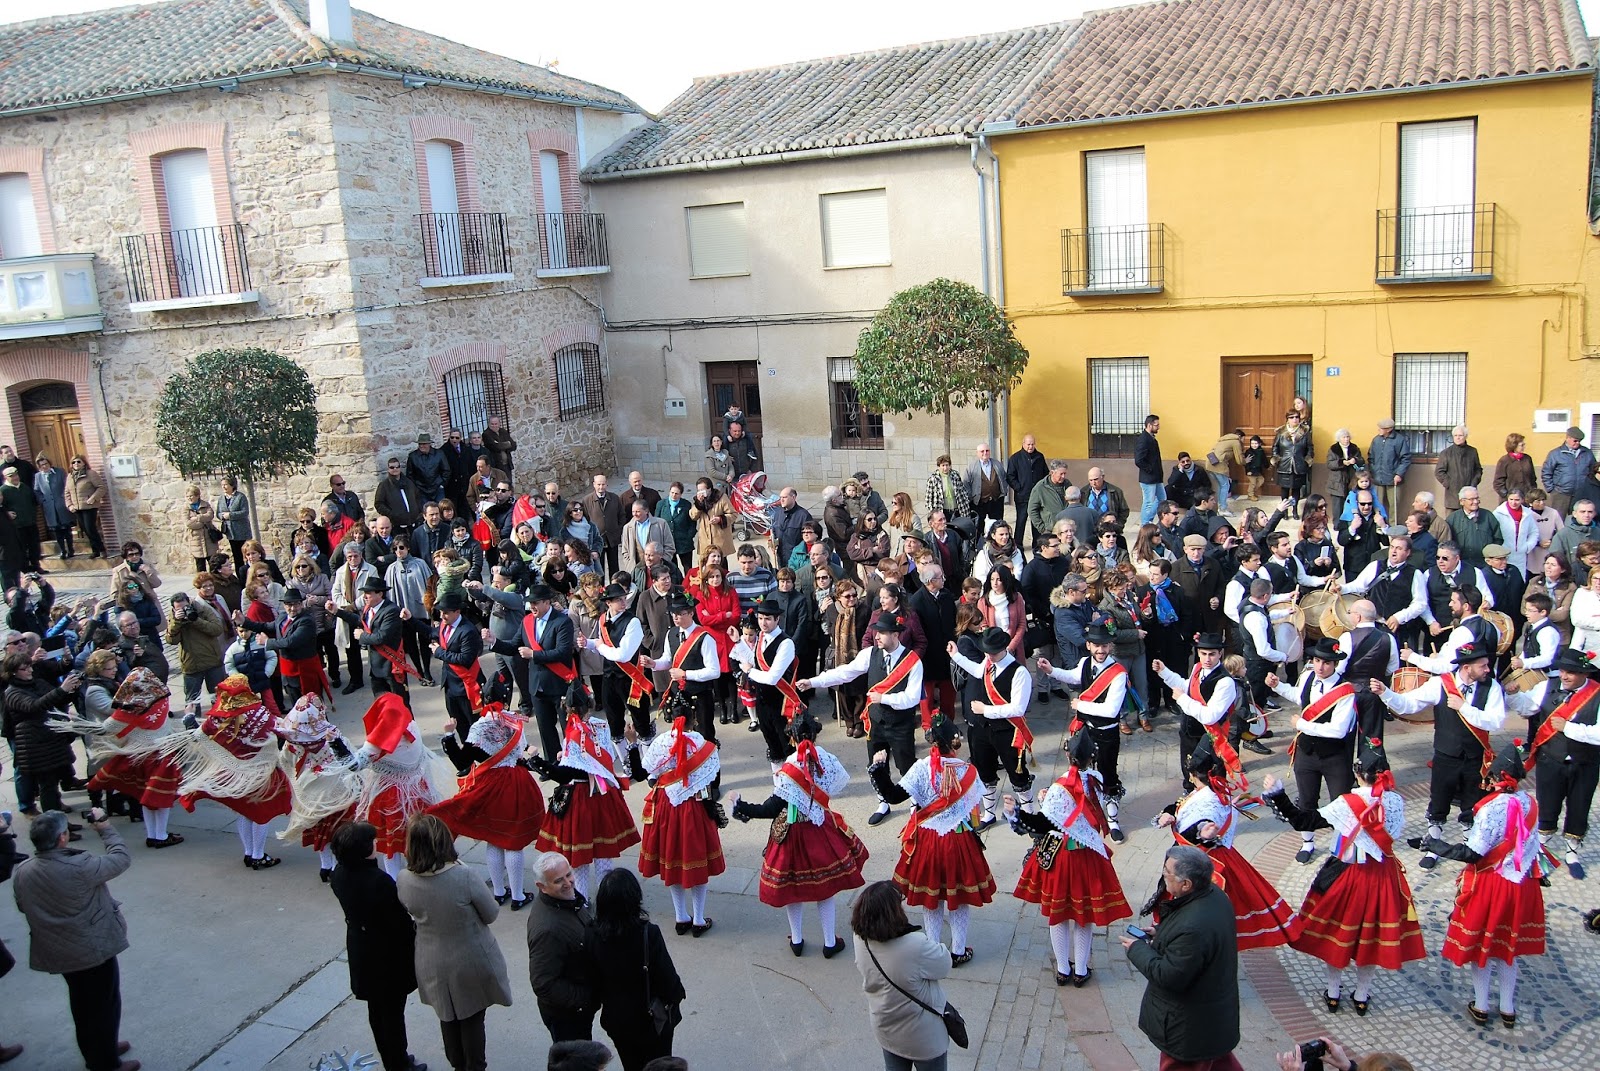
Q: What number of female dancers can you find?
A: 13